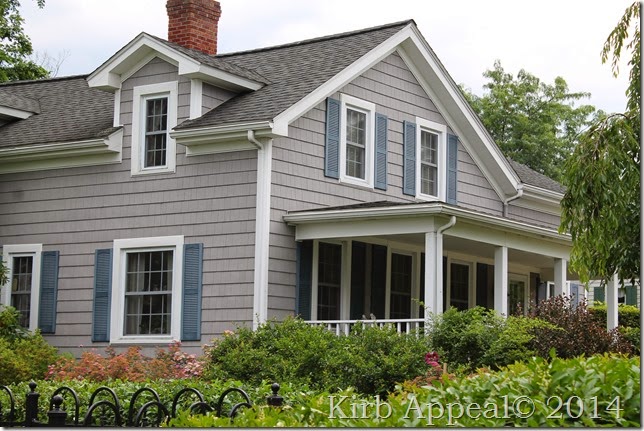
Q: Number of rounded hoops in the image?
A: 10